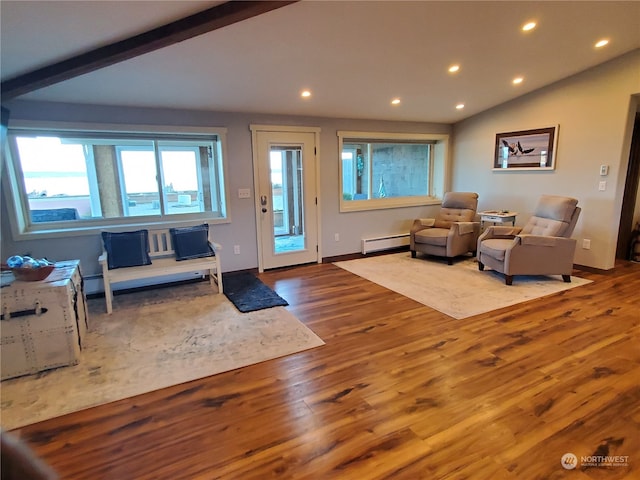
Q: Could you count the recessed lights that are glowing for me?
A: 7